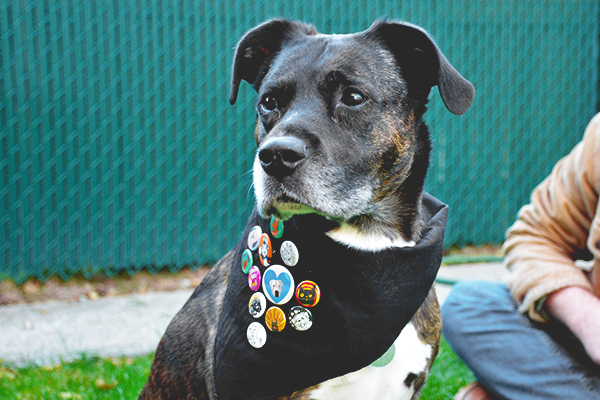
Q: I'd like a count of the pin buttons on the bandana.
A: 12